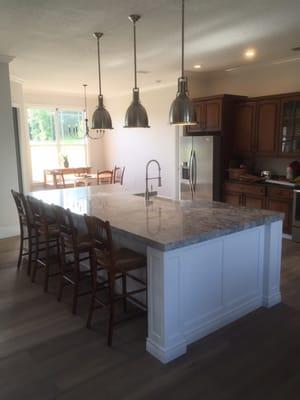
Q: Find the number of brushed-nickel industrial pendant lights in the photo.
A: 3